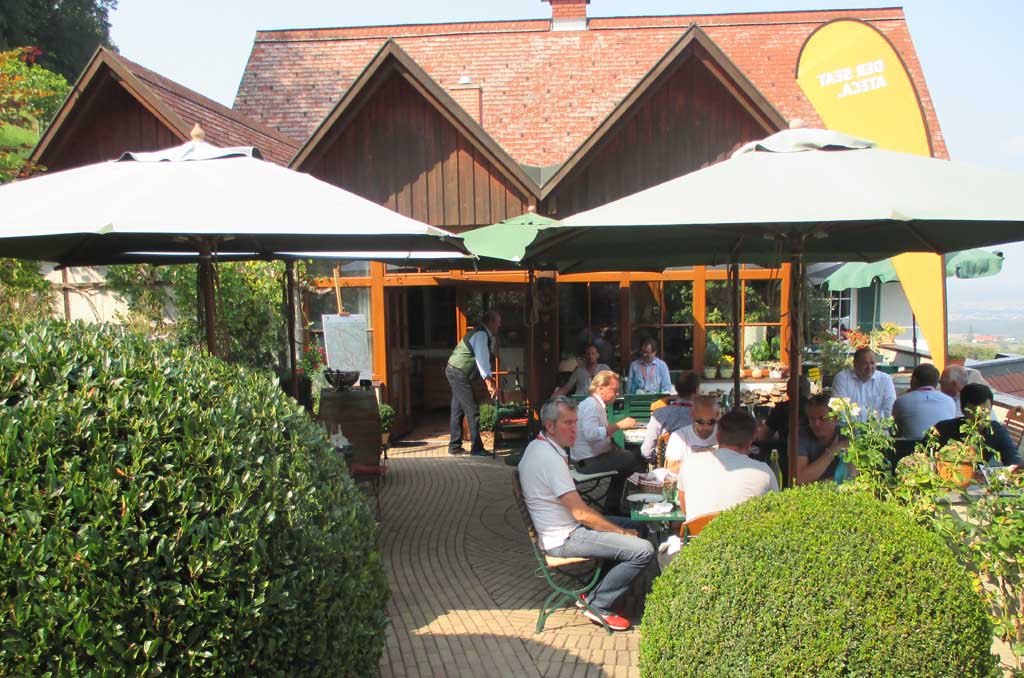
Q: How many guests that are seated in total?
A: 13